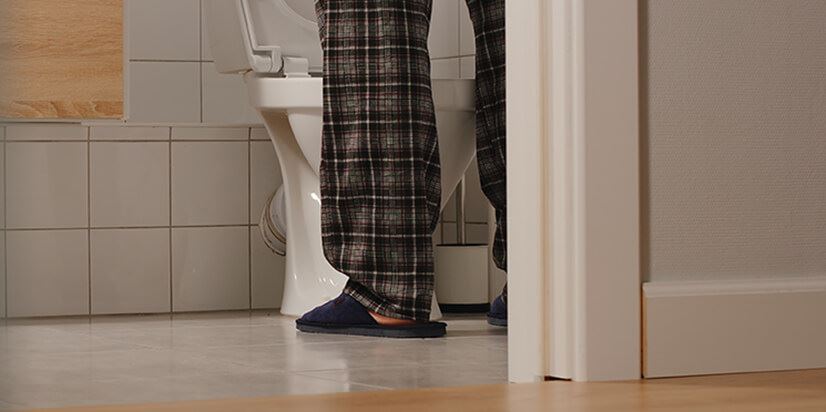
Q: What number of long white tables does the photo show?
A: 0